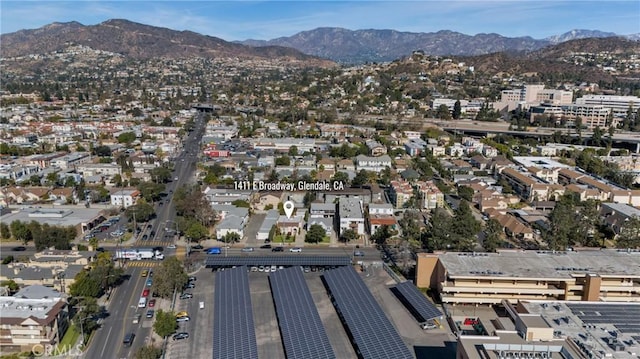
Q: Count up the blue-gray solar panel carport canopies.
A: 5